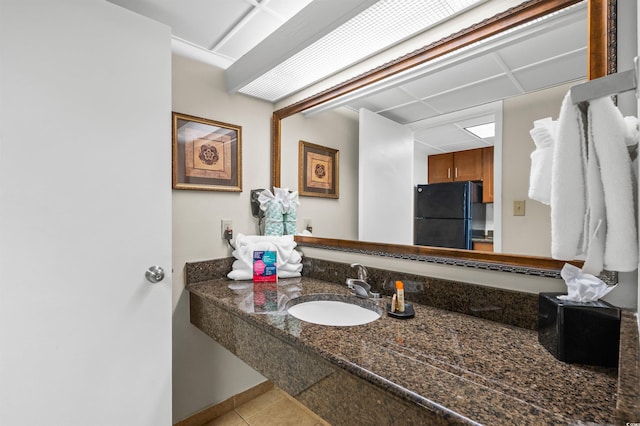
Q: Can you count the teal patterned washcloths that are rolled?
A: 2